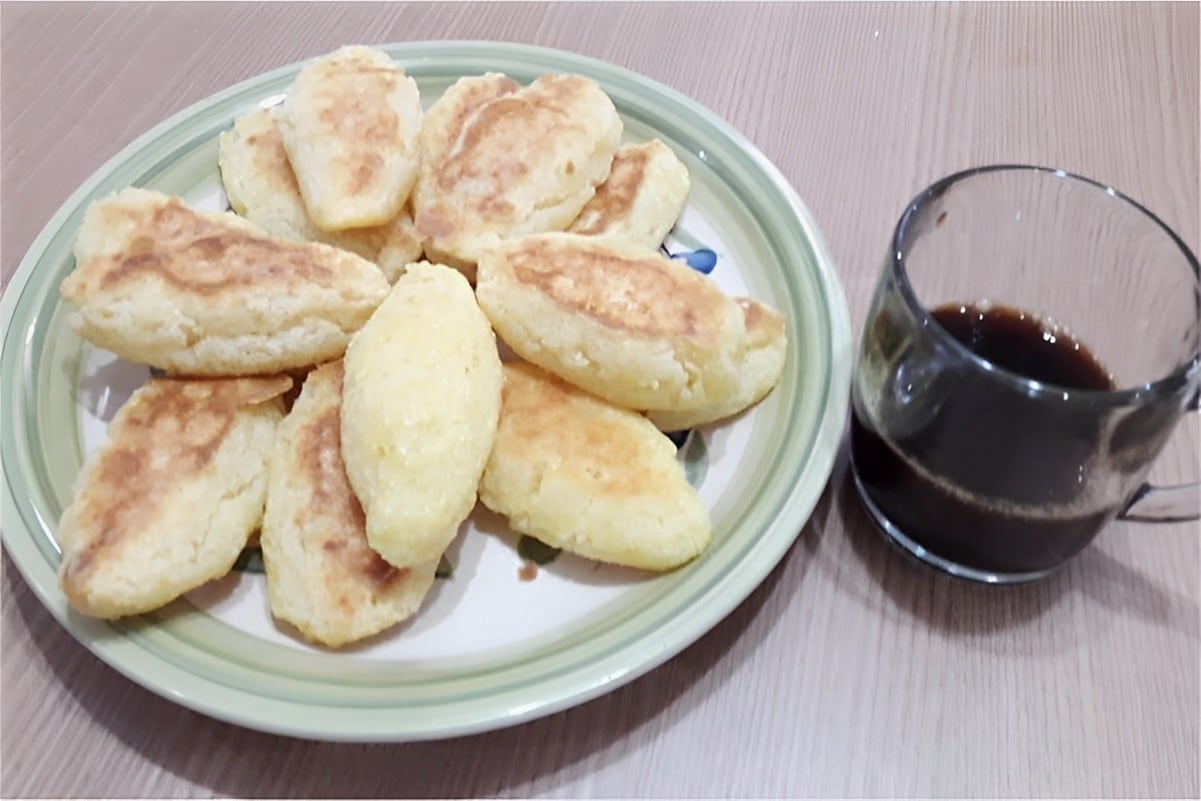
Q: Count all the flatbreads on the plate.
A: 11